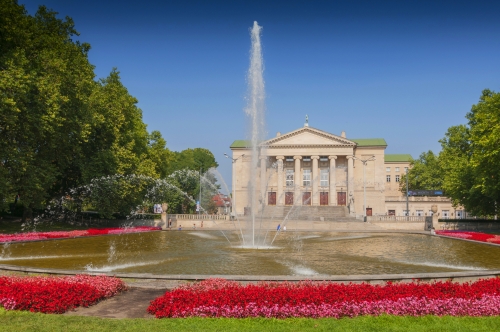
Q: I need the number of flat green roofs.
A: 3